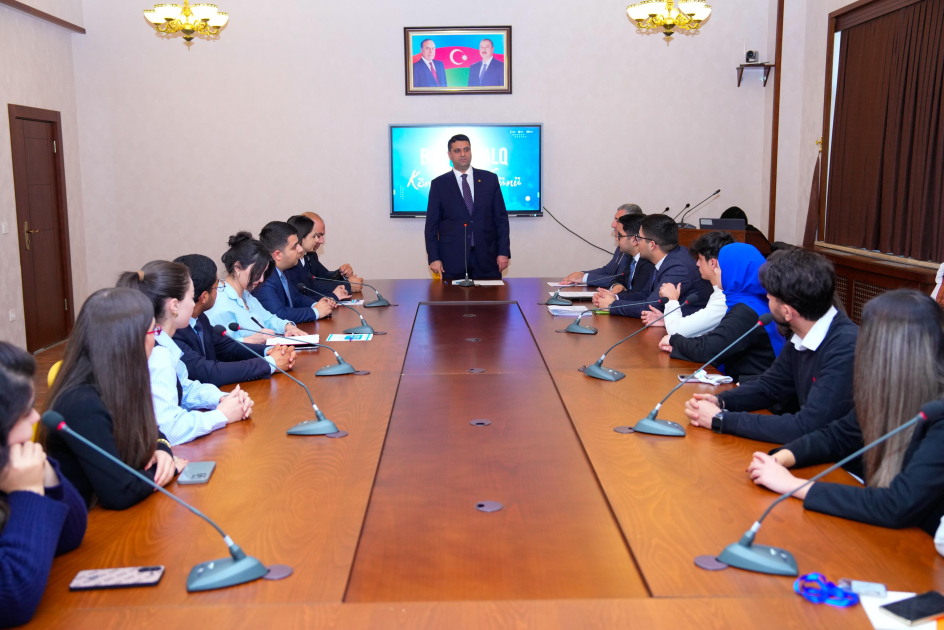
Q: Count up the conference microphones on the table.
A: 11